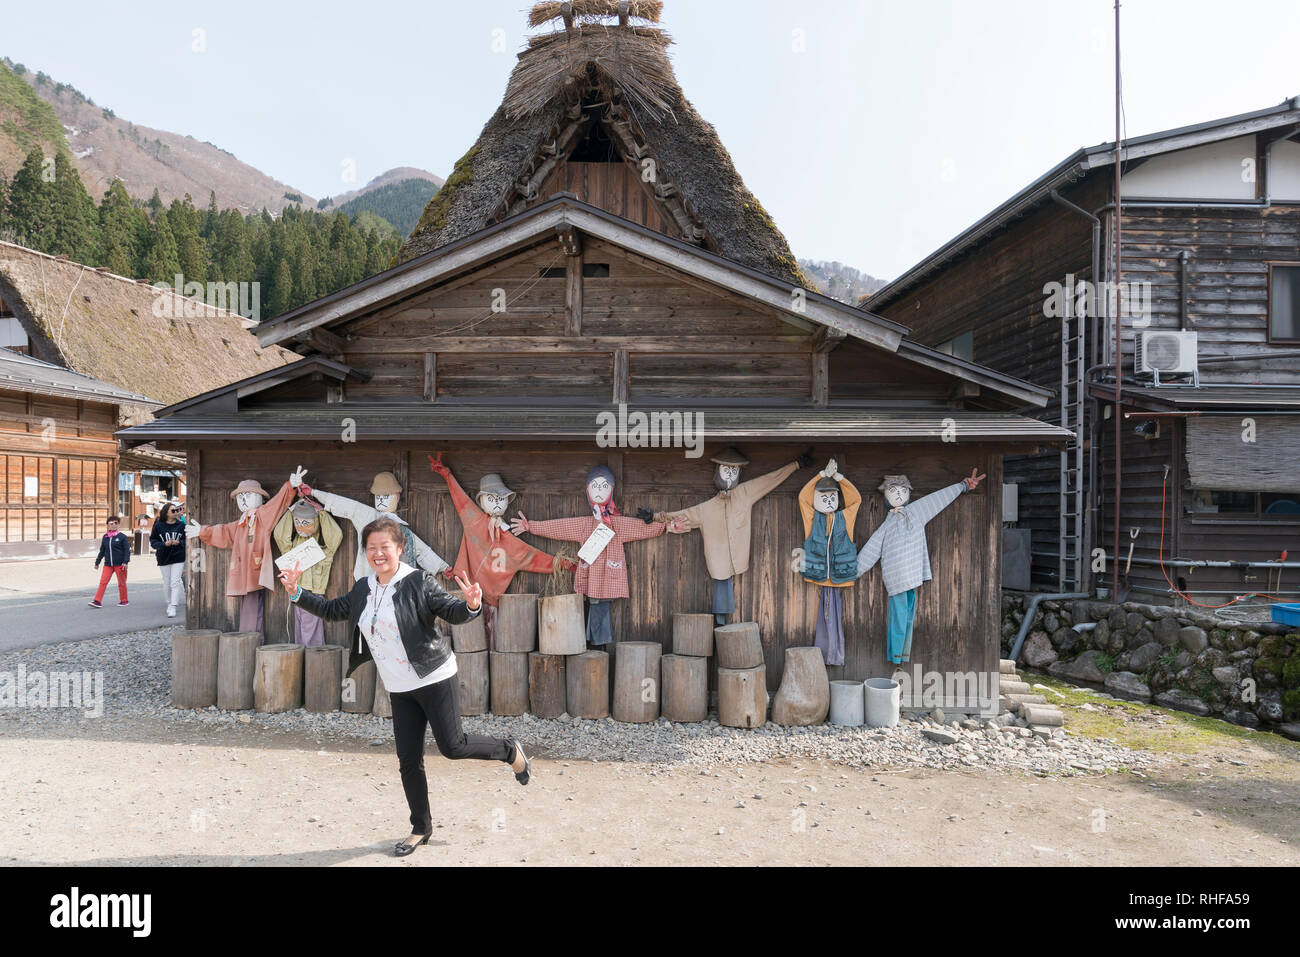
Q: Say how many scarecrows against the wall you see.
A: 8